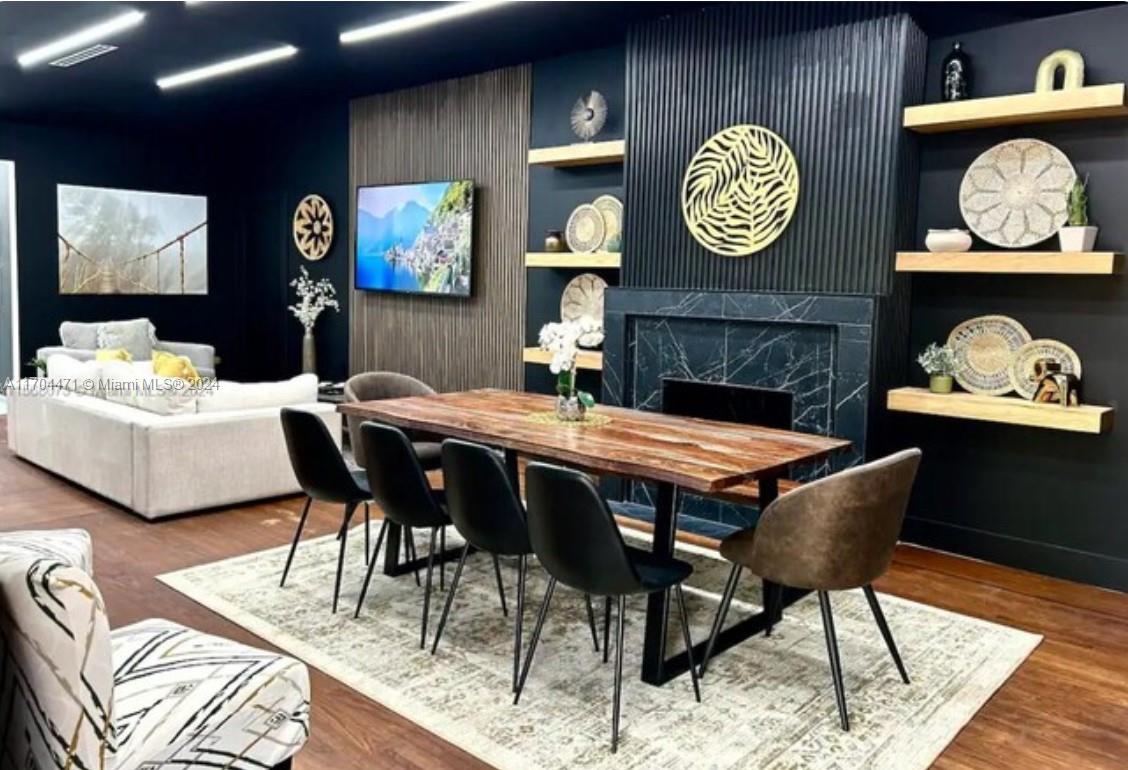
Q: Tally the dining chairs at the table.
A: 6